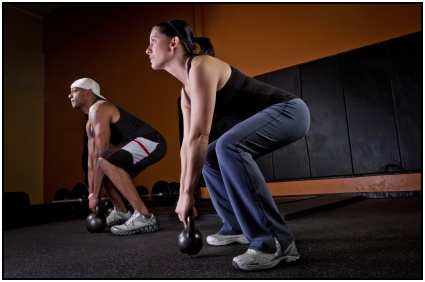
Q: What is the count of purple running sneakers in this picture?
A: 0